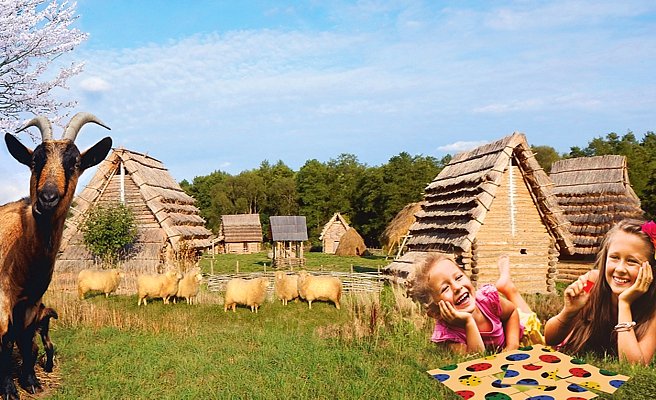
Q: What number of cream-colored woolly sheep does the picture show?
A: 6